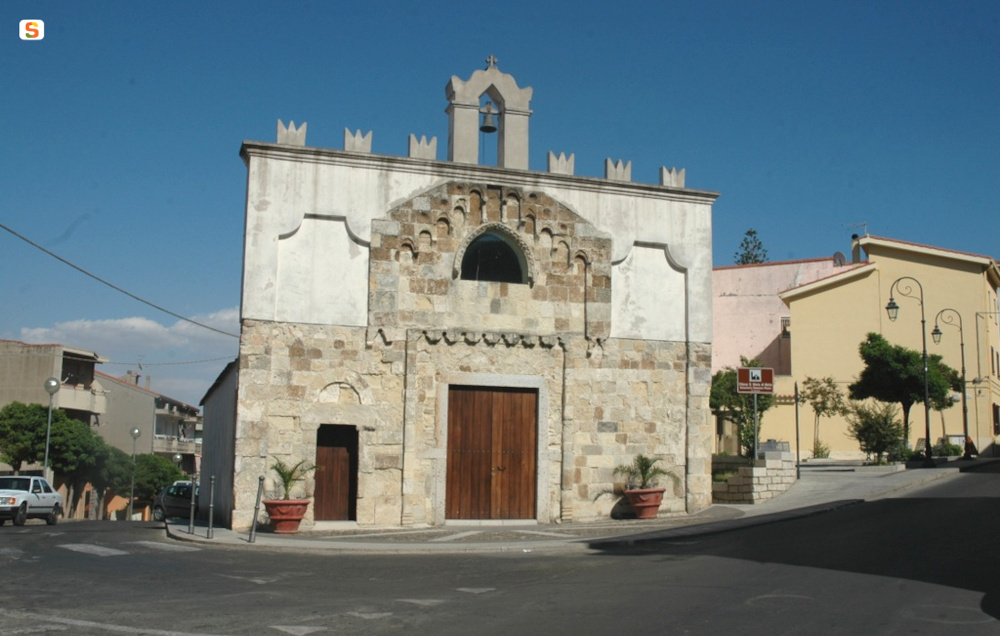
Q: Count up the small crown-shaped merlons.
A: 6